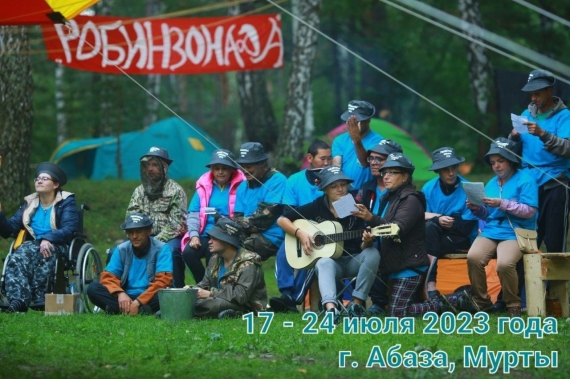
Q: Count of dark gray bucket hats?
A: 13